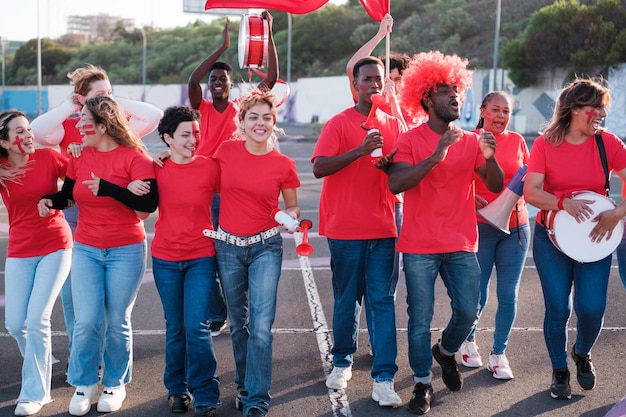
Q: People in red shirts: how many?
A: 11